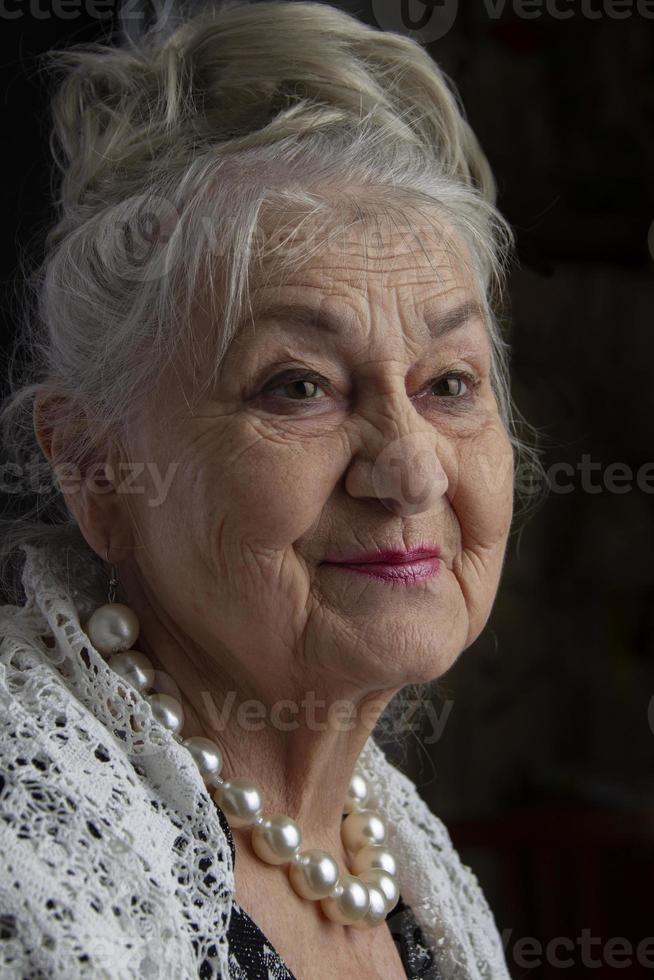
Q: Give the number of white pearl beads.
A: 13